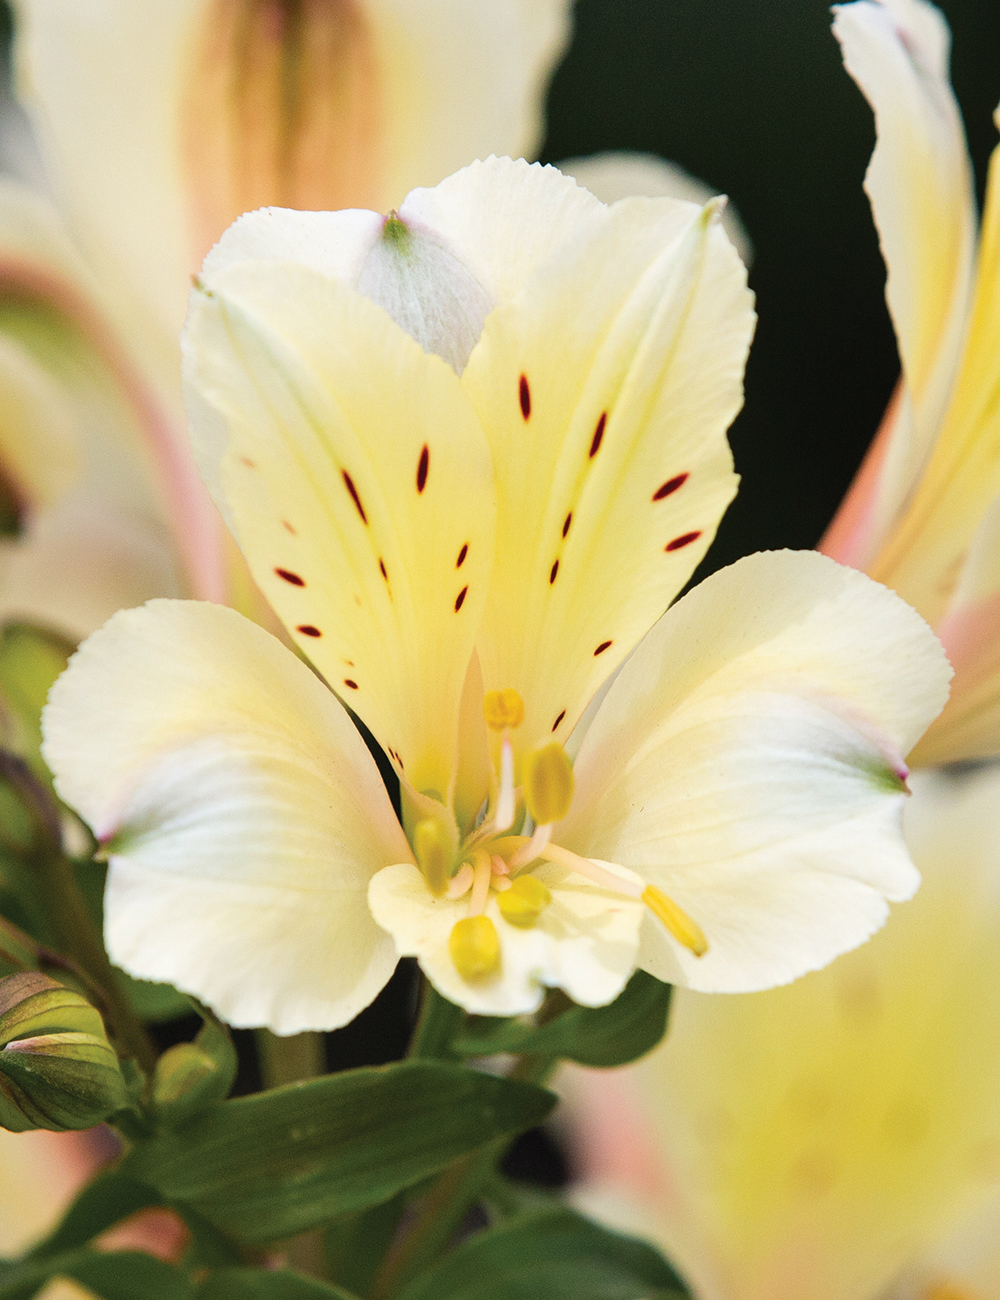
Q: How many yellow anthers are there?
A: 6